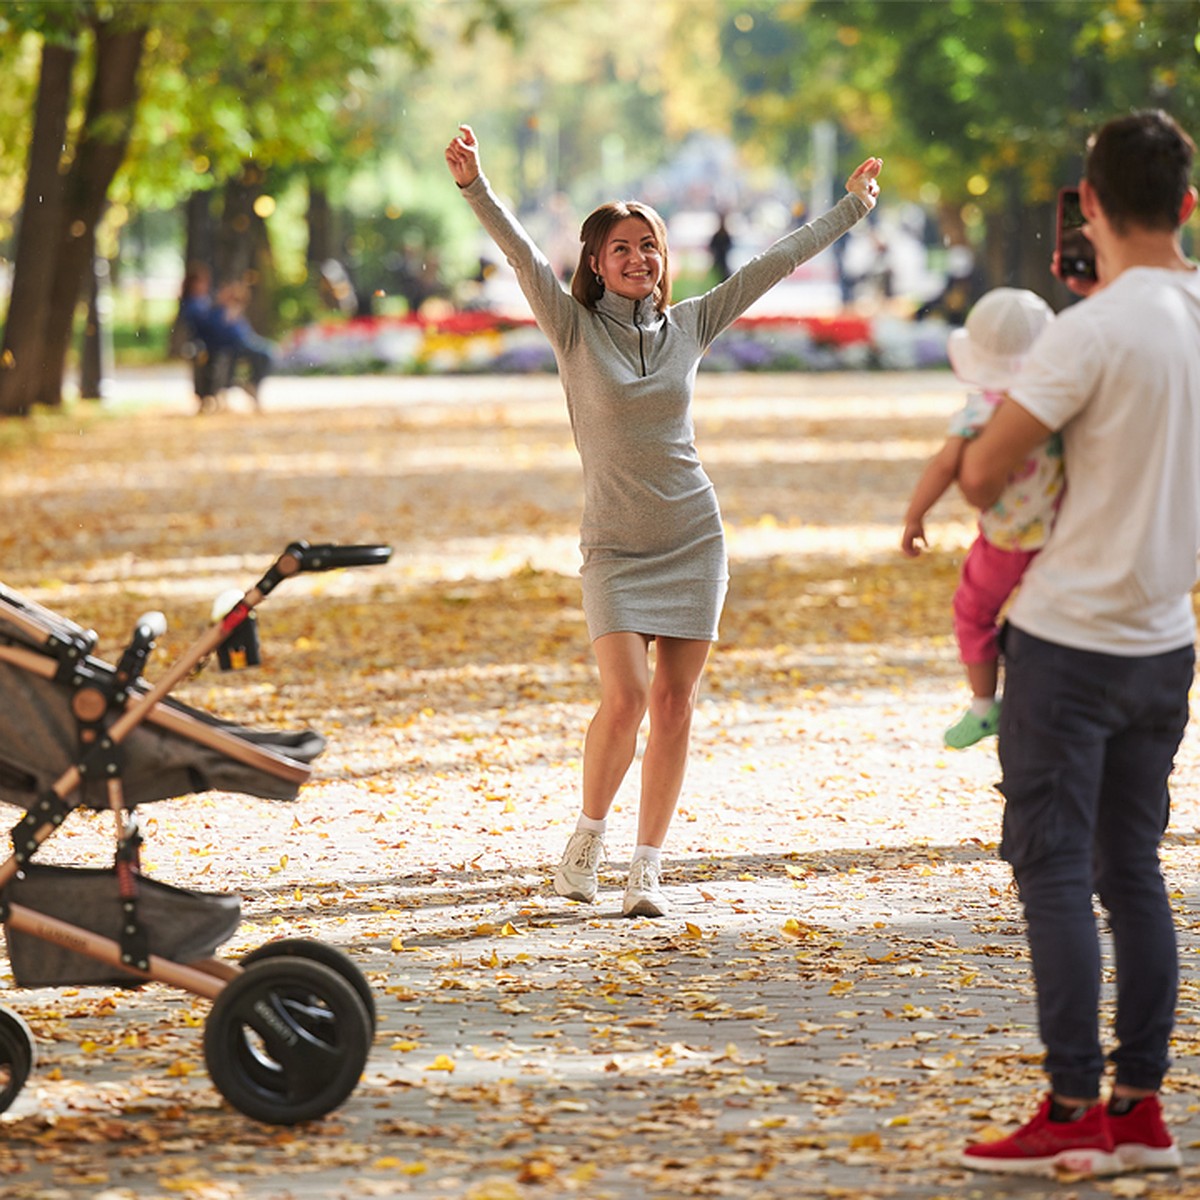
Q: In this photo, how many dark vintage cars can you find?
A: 0